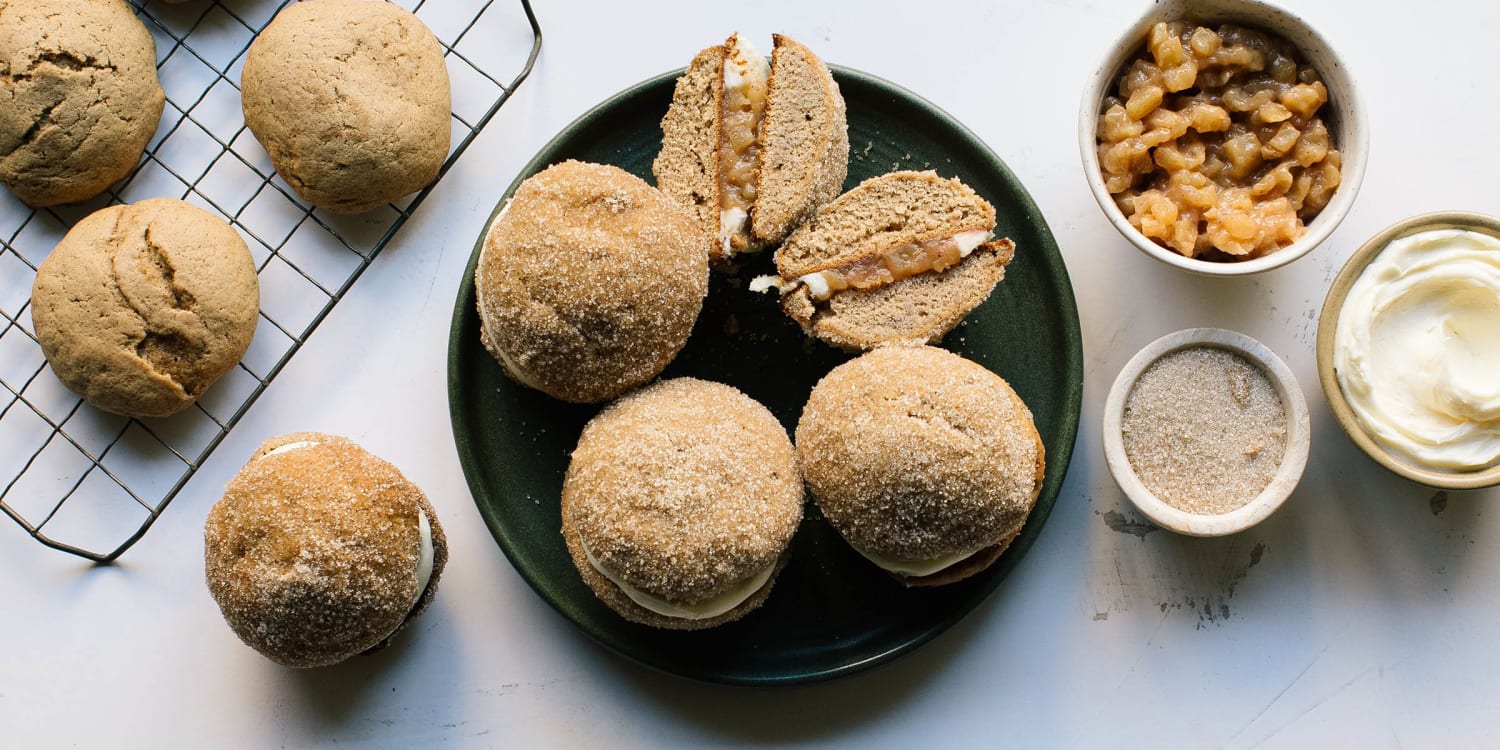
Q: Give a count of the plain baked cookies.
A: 3